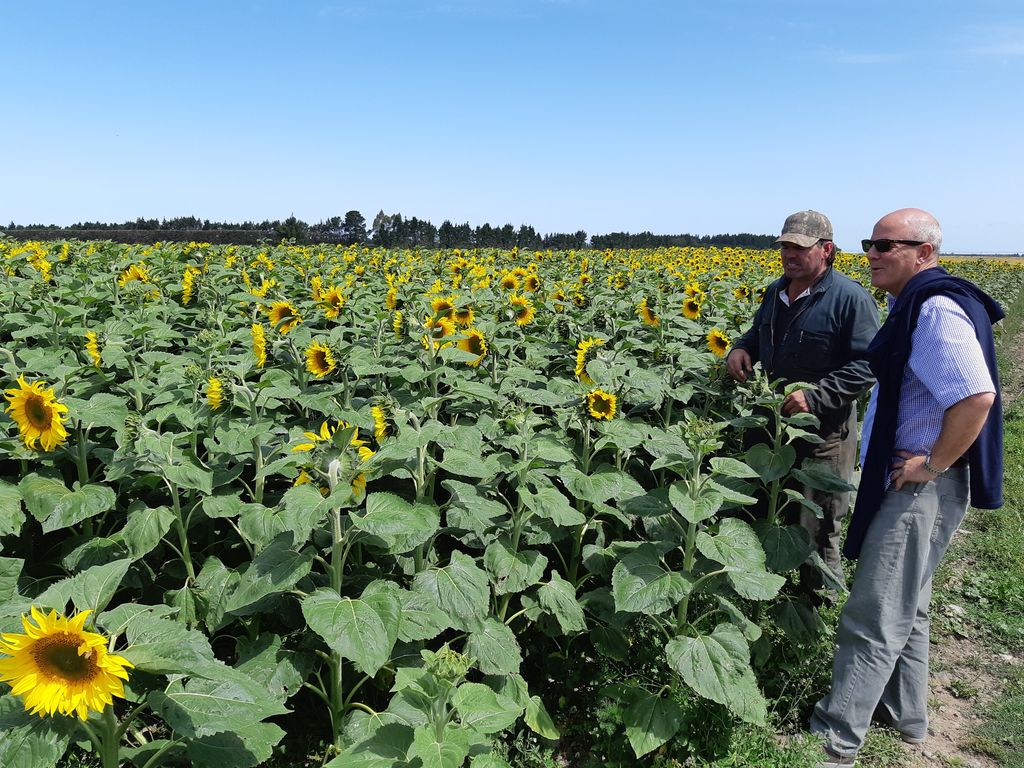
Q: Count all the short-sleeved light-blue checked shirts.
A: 1